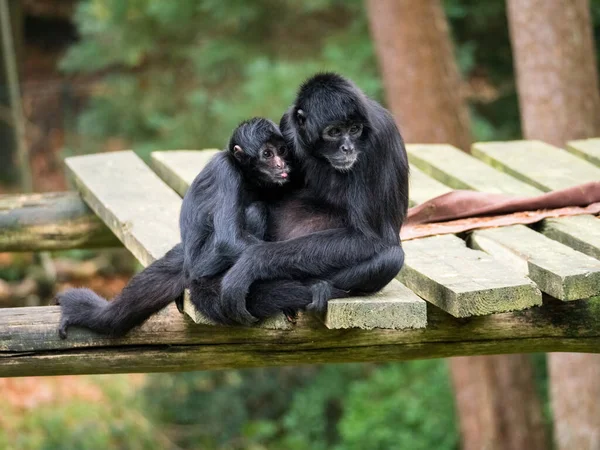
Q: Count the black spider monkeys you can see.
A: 2